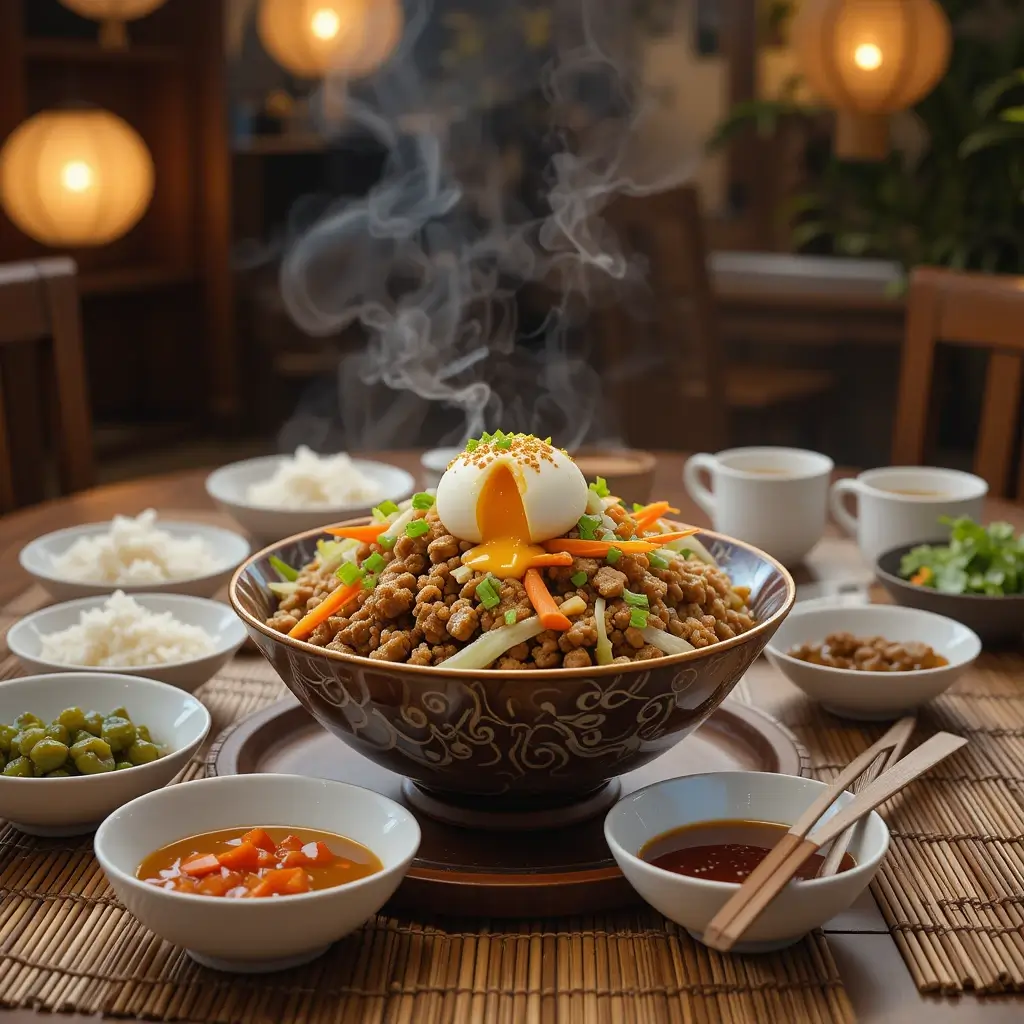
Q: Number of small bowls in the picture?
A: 8